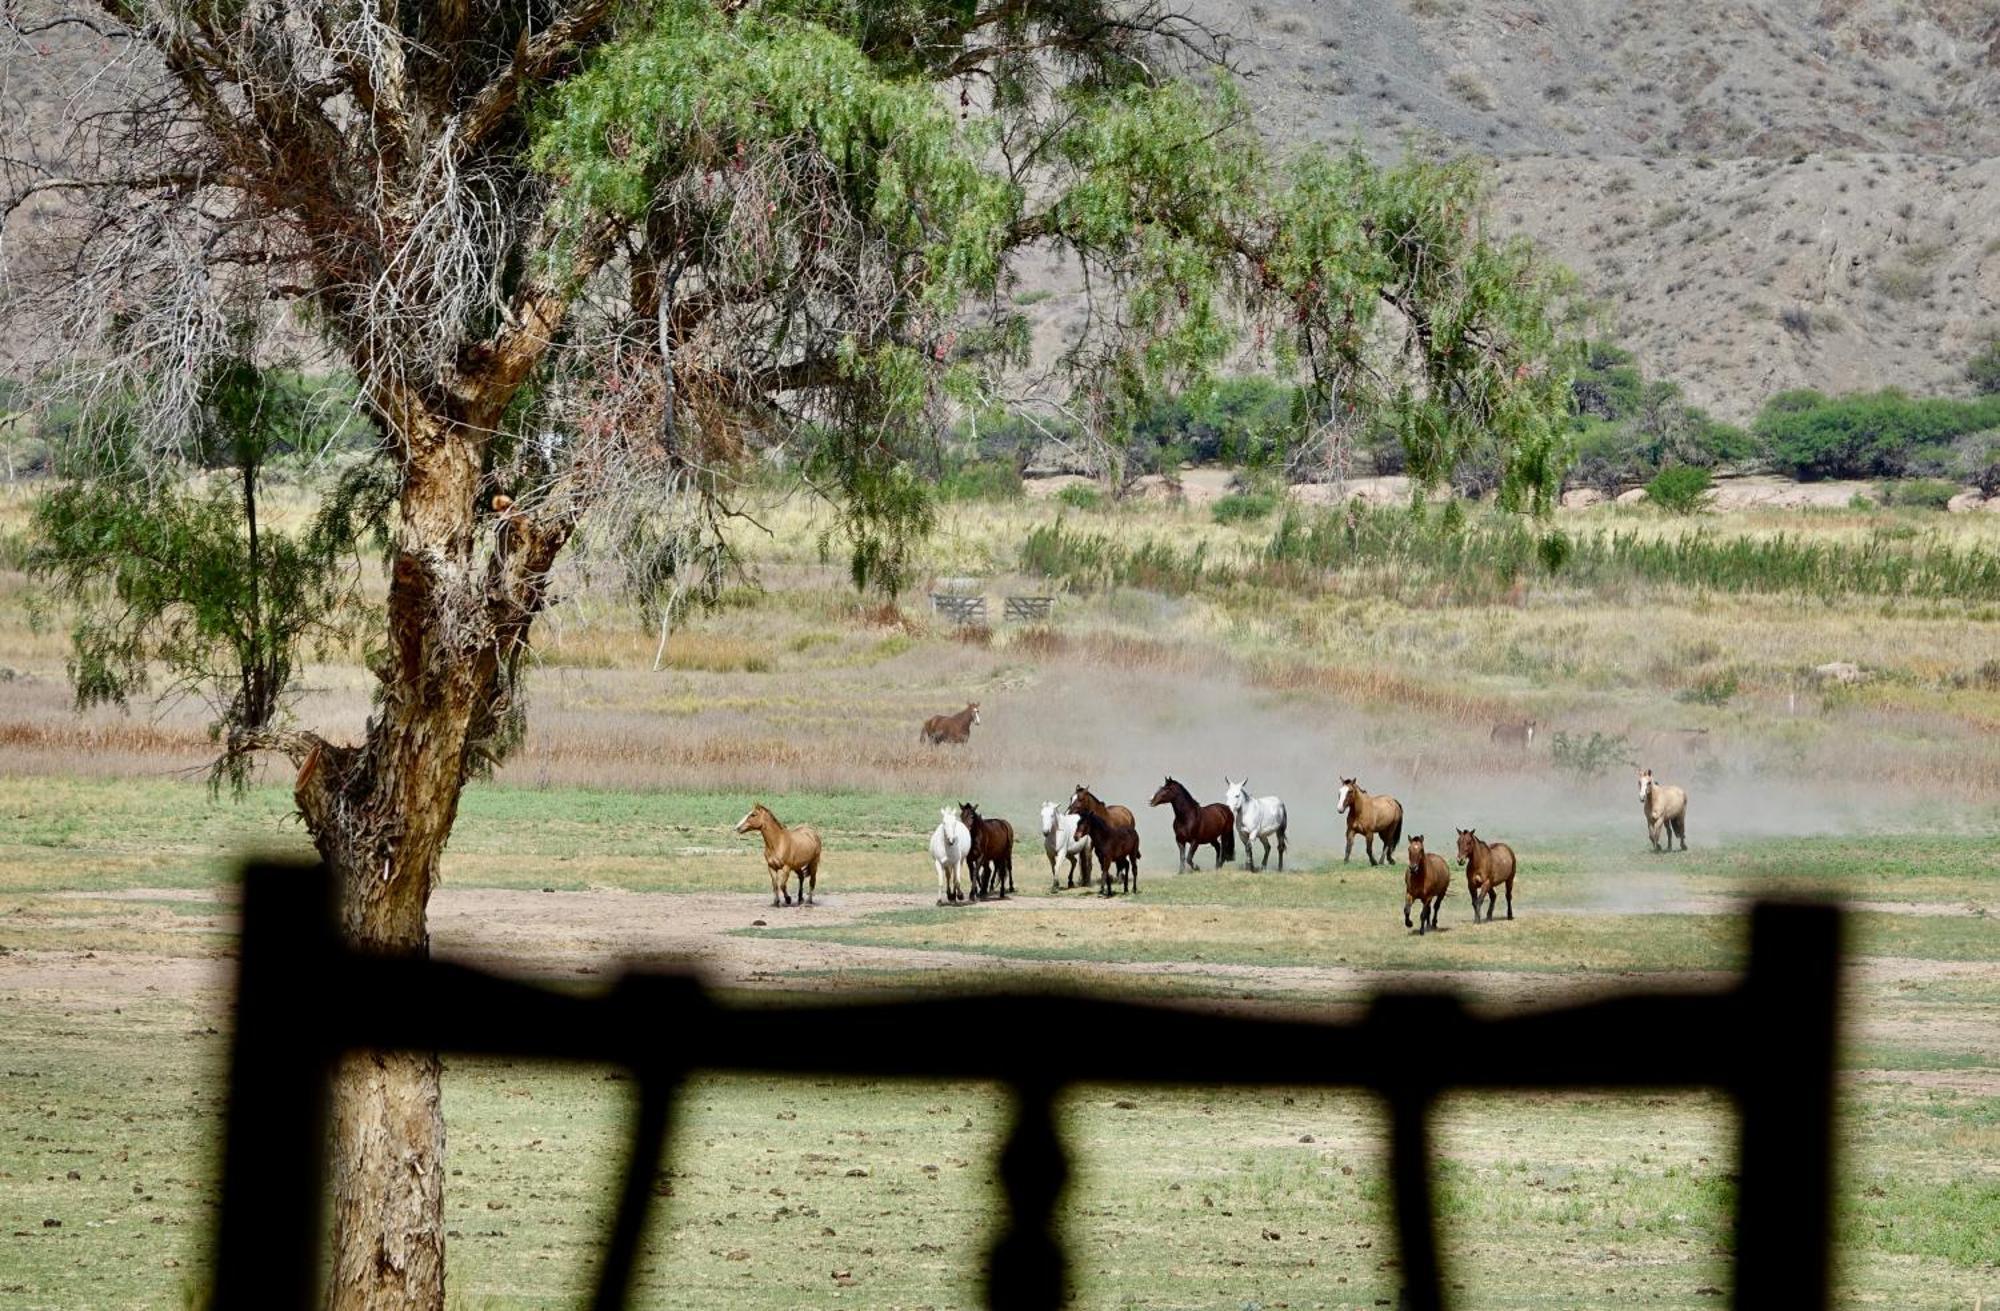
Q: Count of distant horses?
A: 3